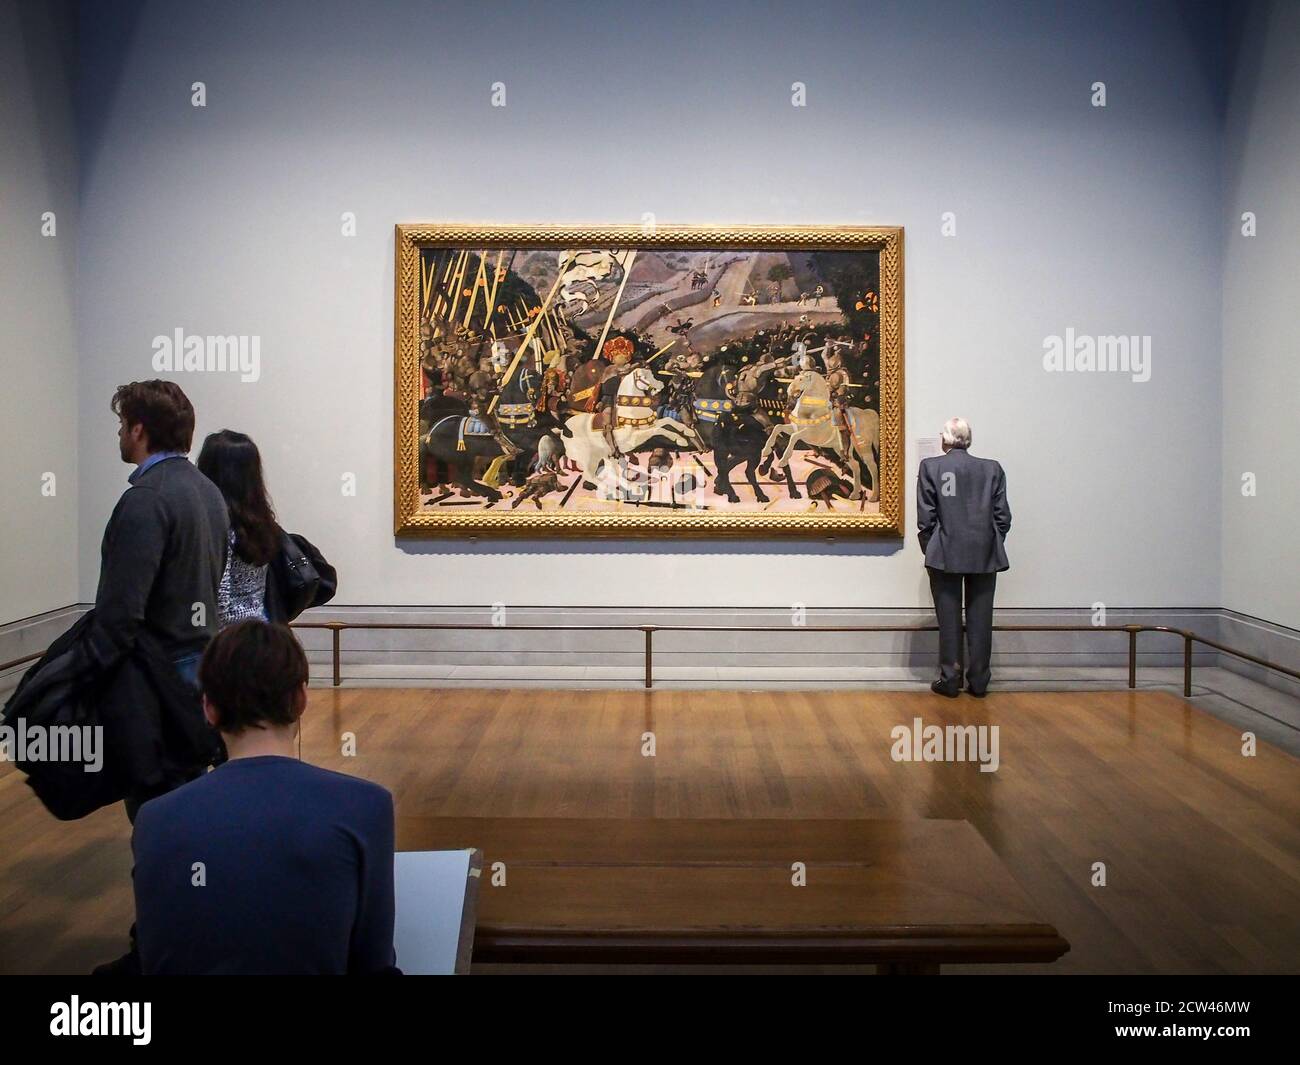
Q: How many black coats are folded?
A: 1